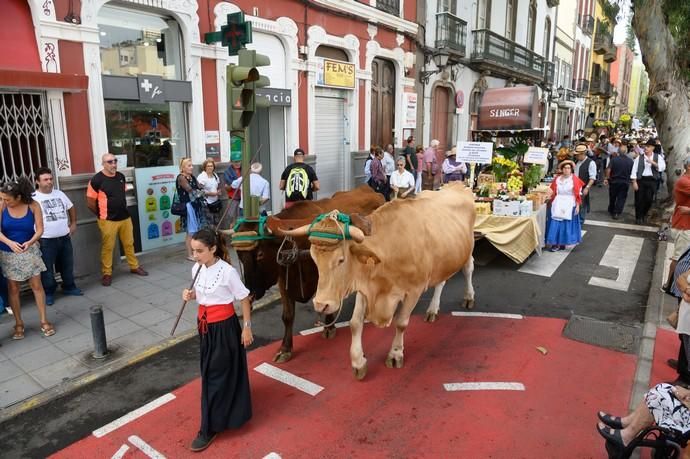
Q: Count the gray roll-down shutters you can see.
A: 1